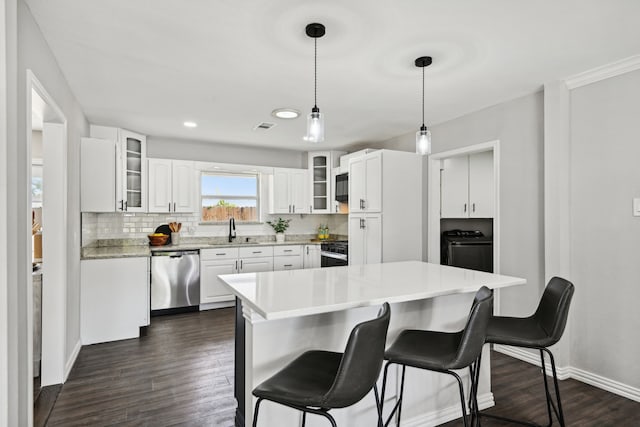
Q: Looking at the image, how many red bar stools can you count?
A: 0